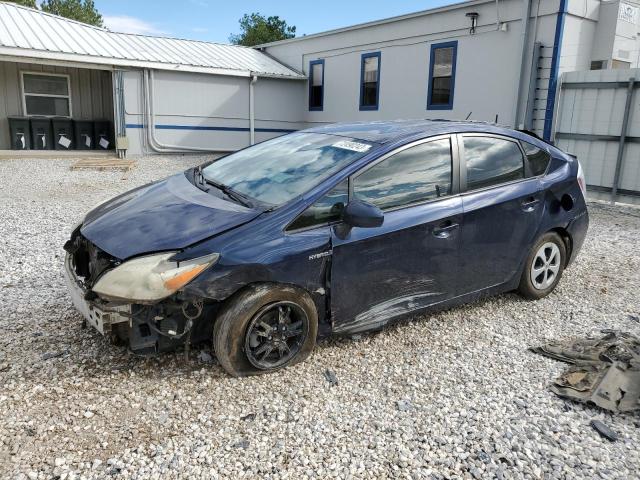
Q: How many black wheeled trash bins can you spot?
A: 5